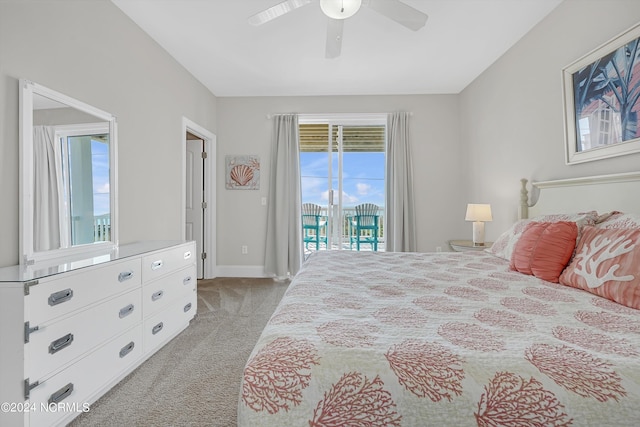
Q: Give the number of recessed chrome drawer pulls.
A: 12